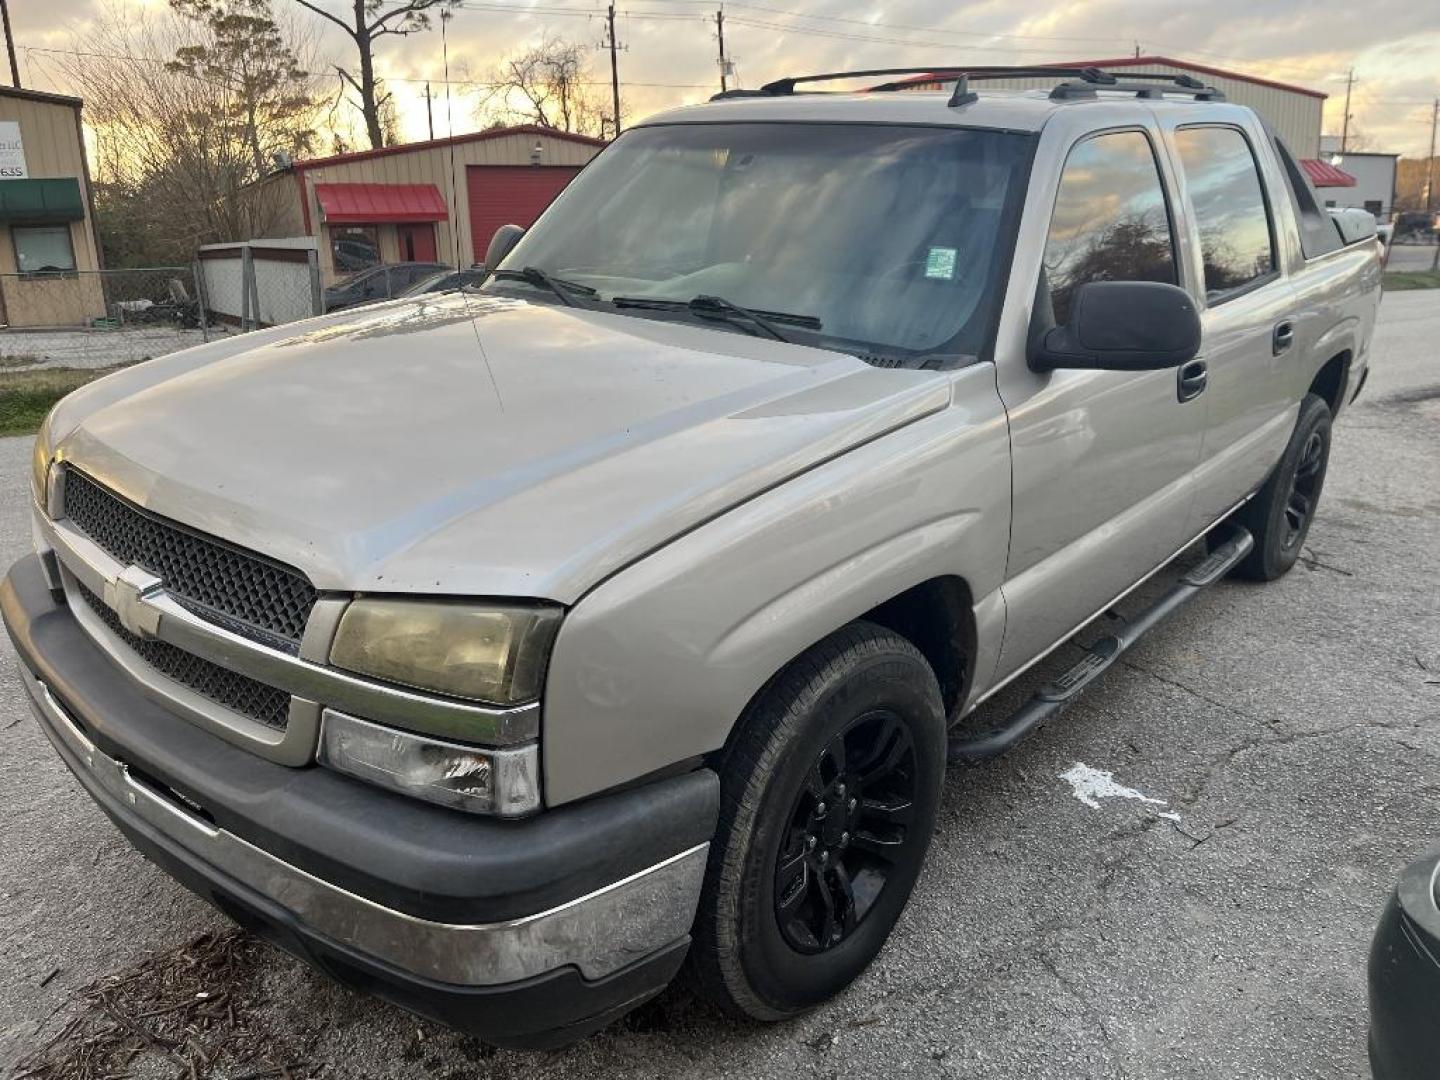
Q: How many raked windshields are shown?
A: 1